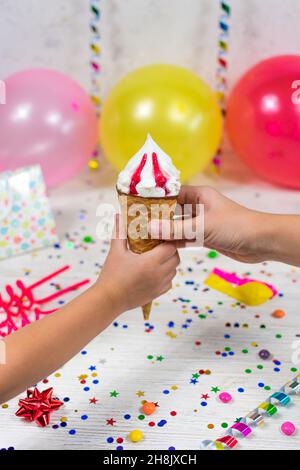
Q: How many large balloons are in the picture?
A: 3